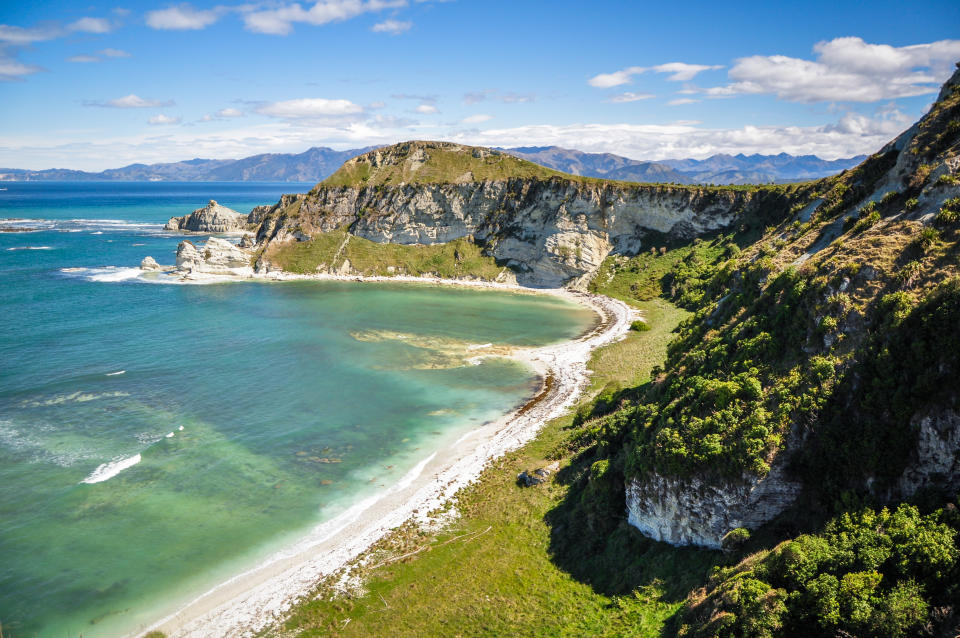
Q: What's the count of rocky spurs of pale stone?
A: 2